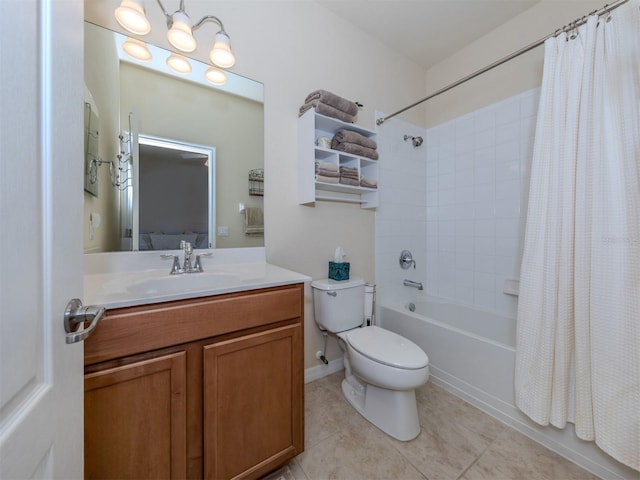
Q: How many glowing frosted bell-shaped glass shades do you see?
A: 3